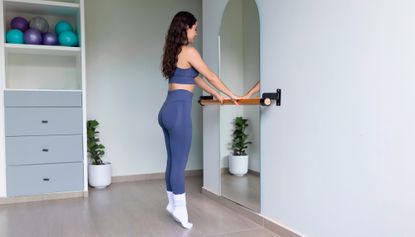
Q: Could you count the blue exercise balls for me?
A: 3